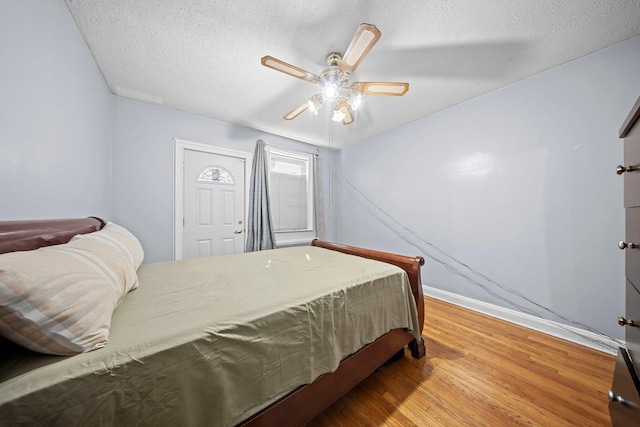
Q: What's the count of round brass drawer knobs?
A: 4